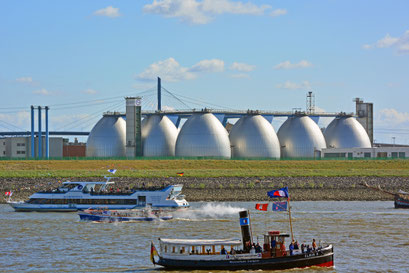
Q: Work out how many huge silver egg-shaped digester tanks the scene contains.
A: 6